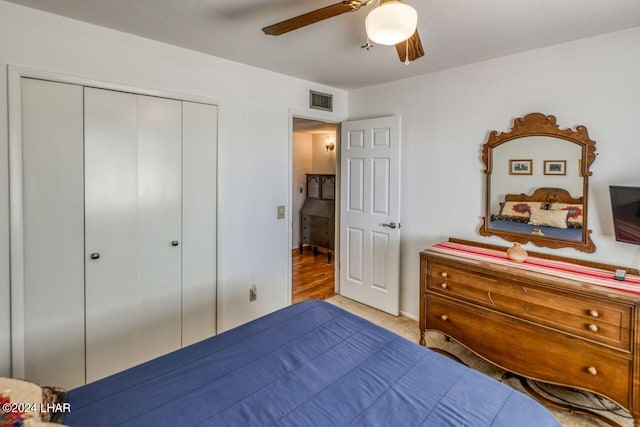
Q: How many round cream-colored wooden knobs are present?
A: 6